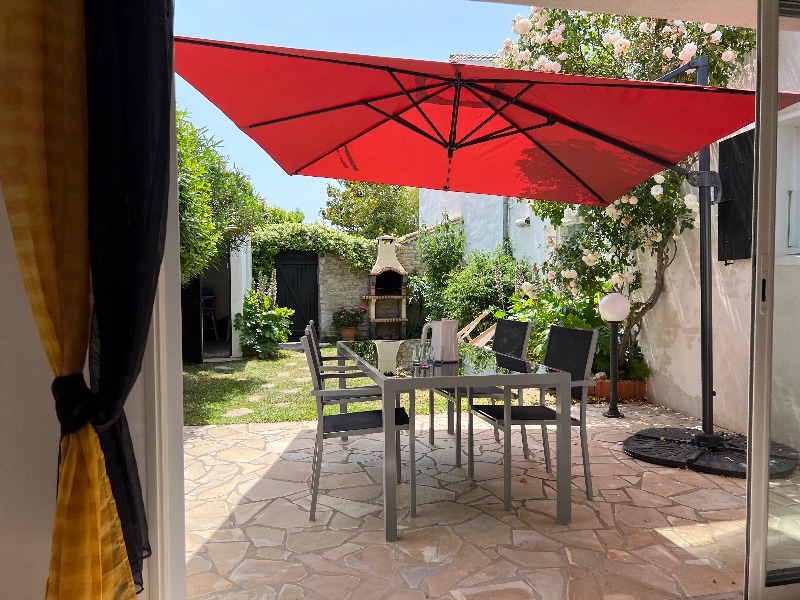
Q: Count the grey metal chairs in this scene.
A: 4